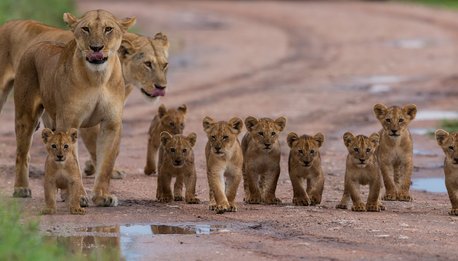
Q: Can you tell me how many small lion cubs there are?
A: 9